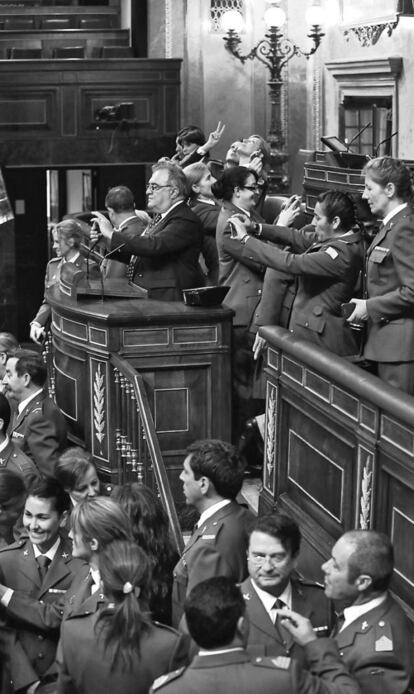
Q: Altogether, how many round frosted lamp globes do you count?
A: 3